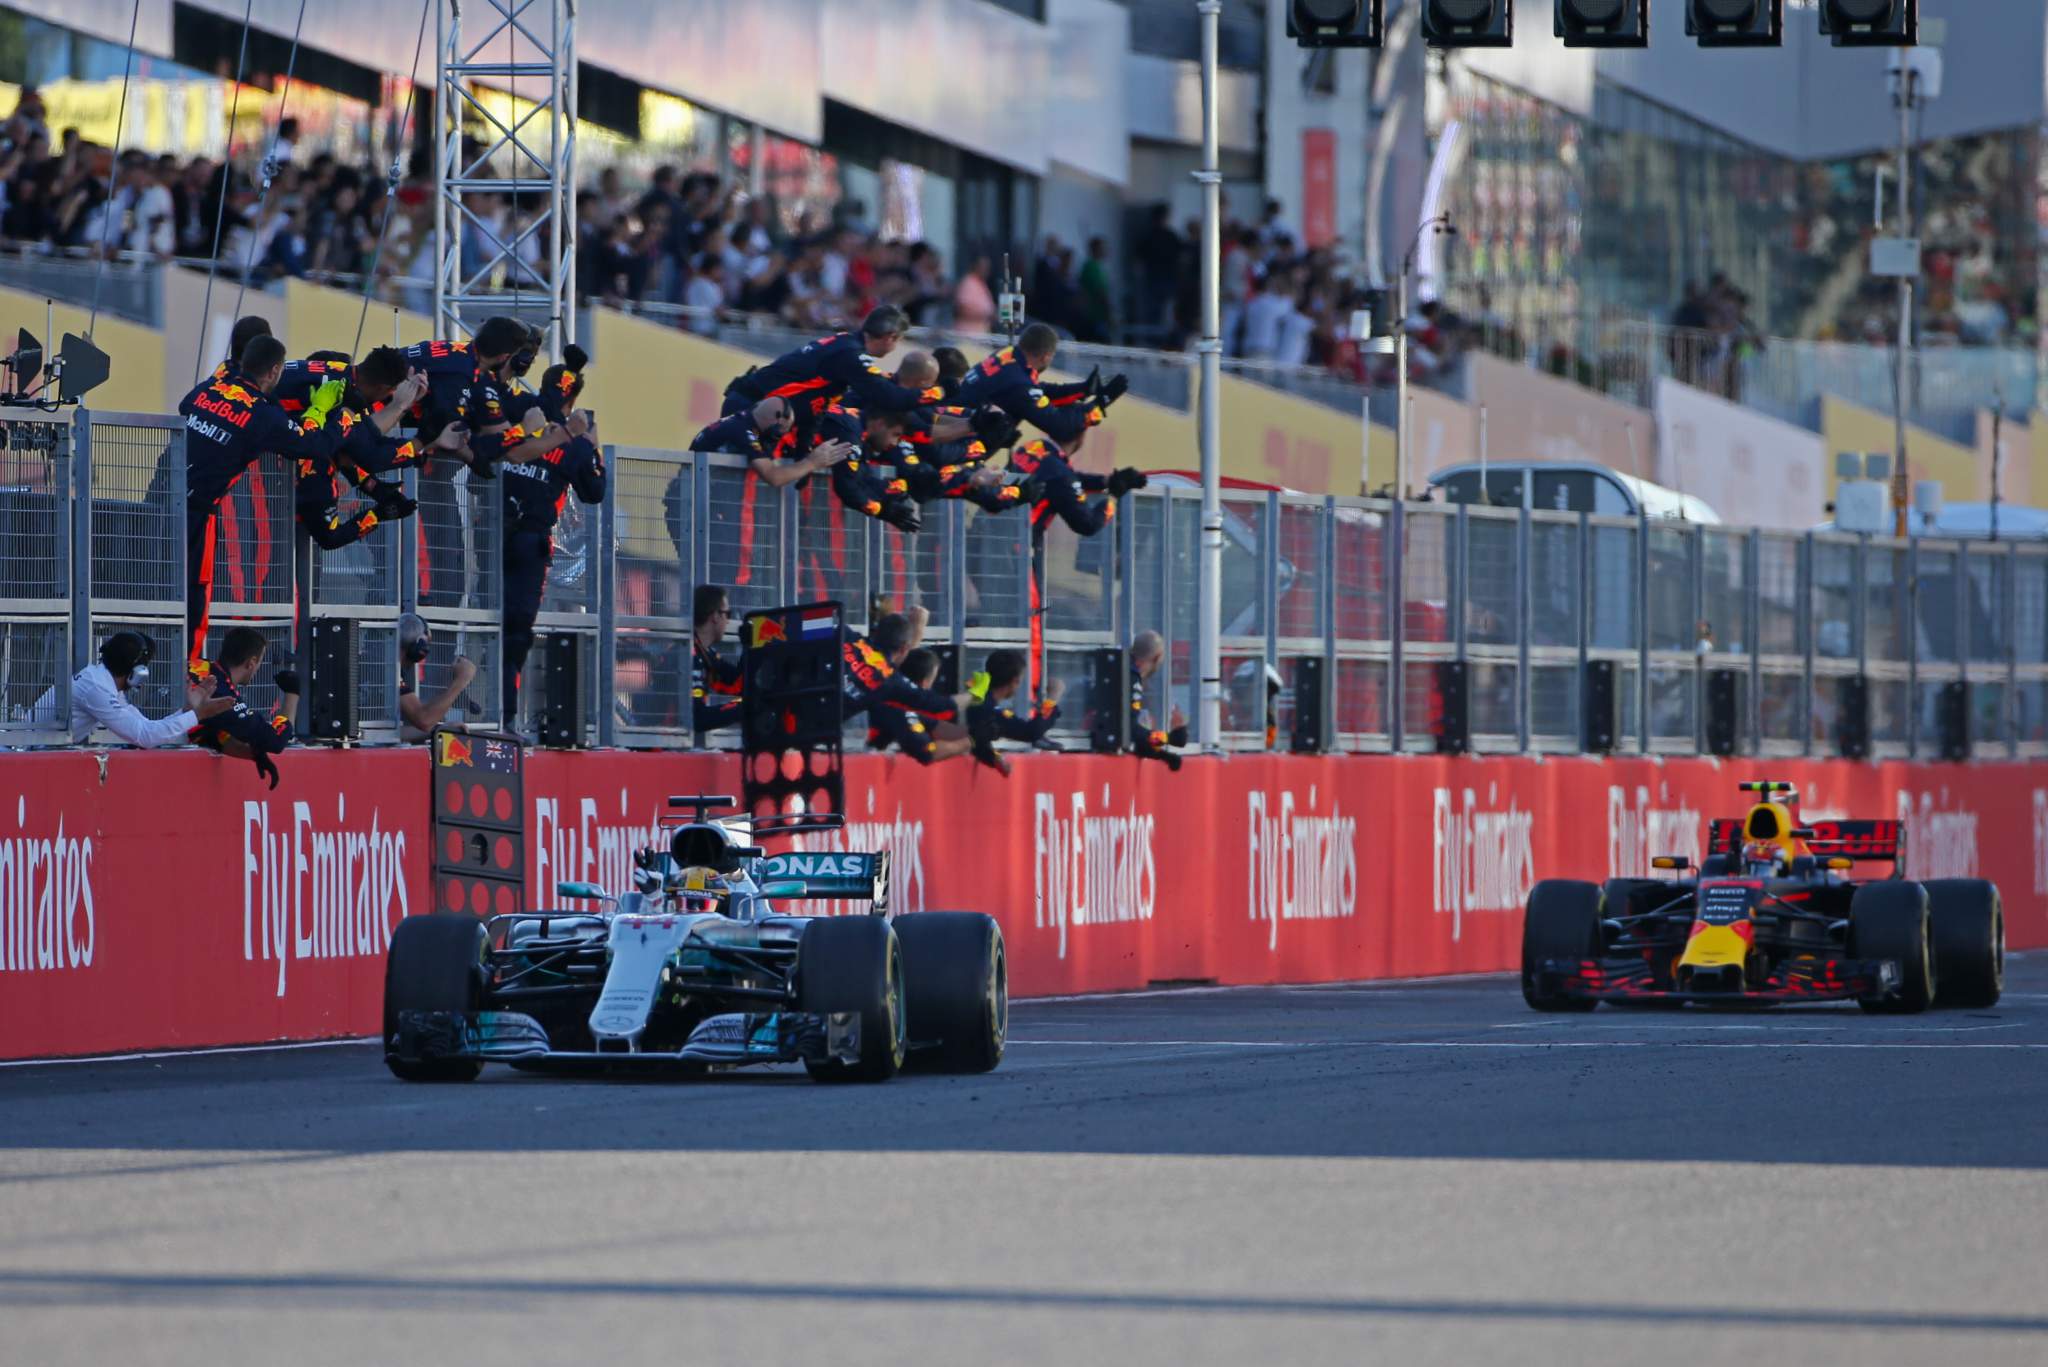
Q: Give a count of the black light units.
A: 5